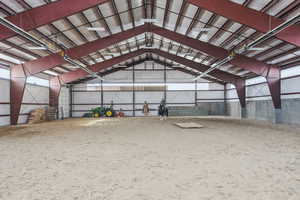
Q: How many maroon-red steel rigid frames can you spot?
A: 3